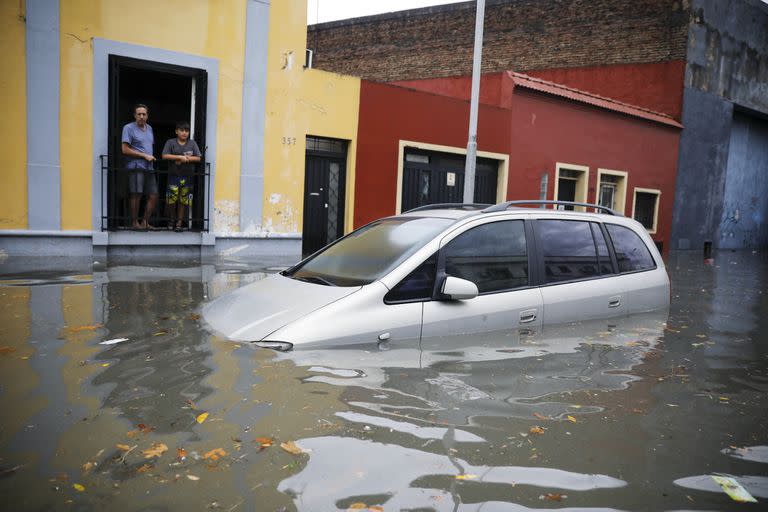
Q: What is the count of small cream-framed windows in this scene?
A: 3